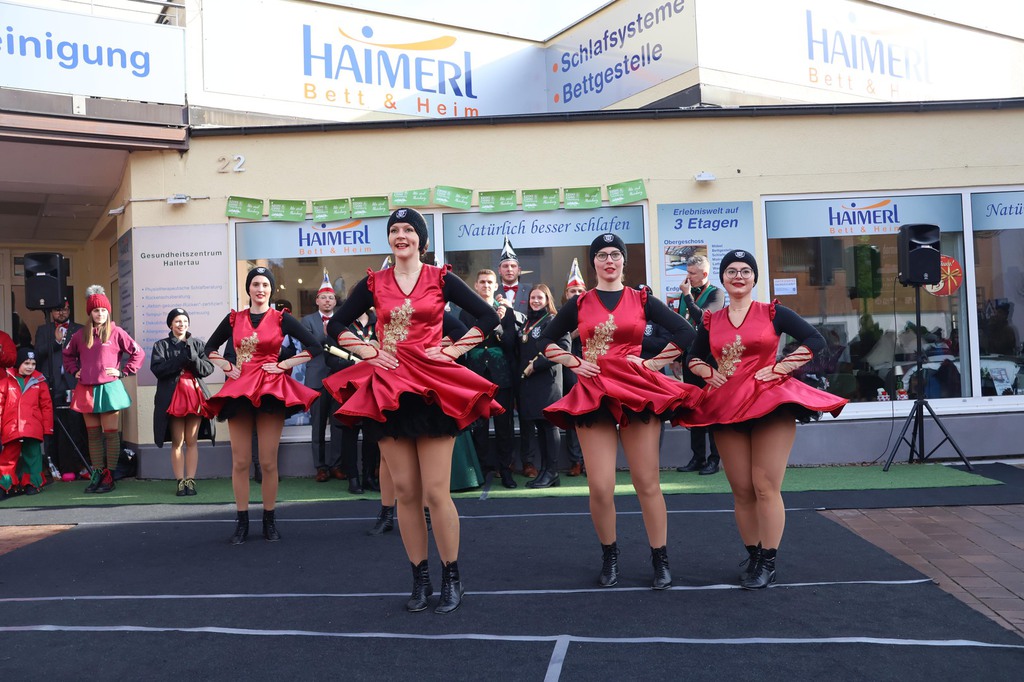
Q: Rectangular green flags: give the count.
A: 10